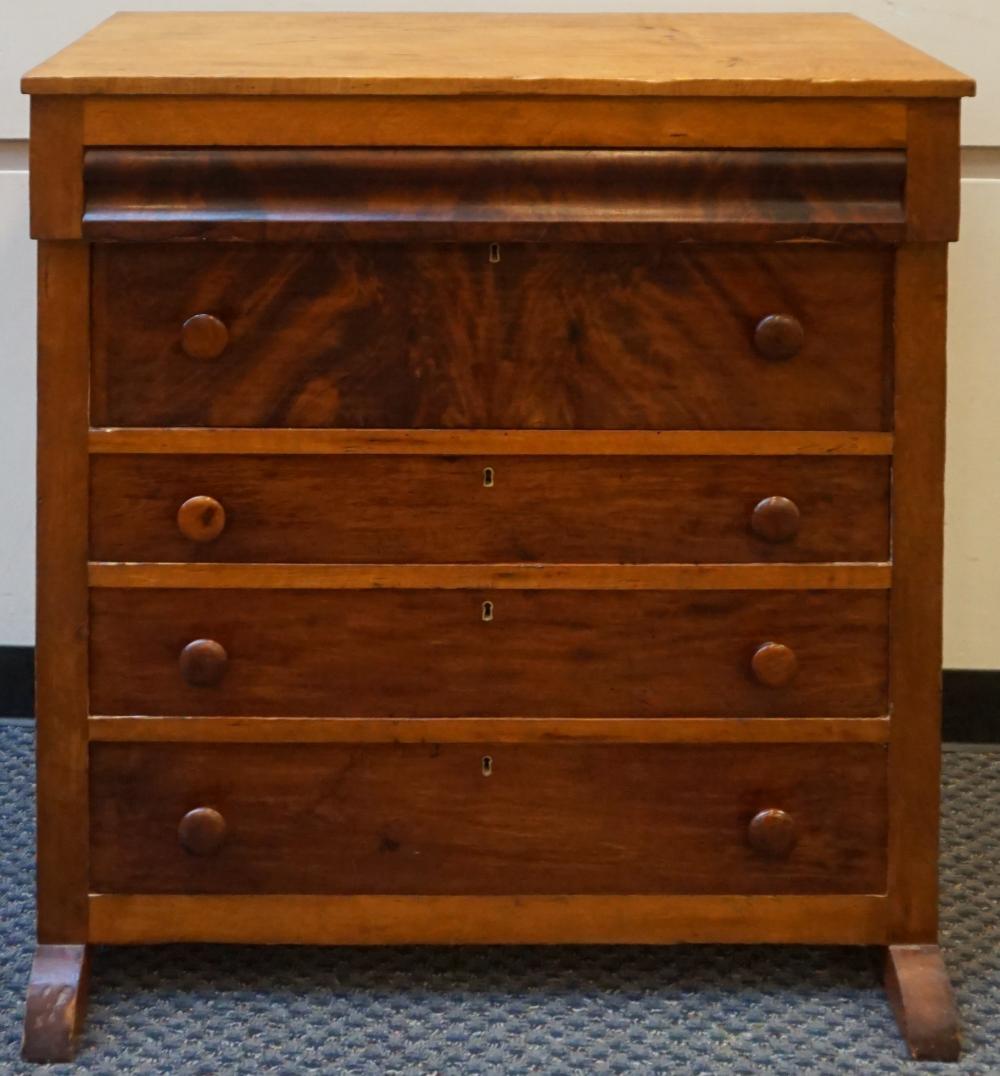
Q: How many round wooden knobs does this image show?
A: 8